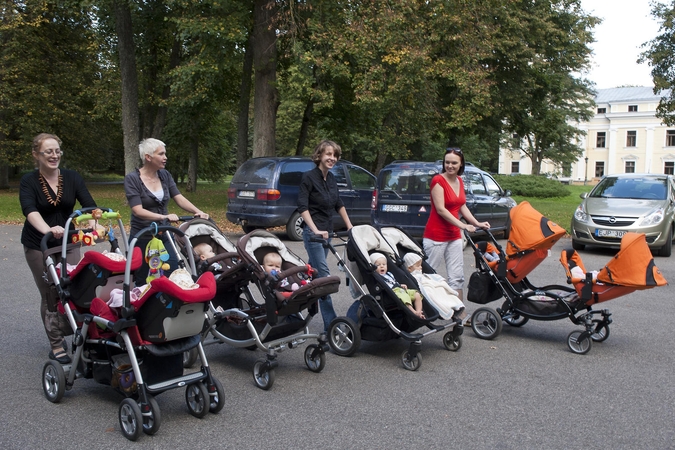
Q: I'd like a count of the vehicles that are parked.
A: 3